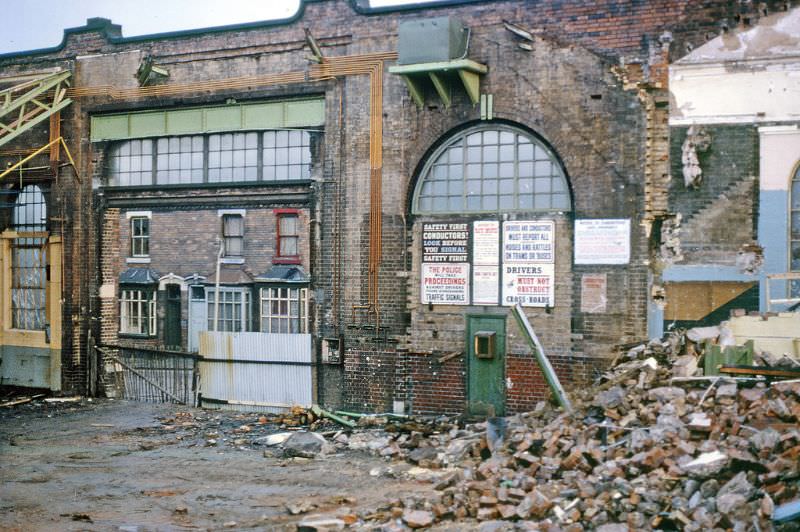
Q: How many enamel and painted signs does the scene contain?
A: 8